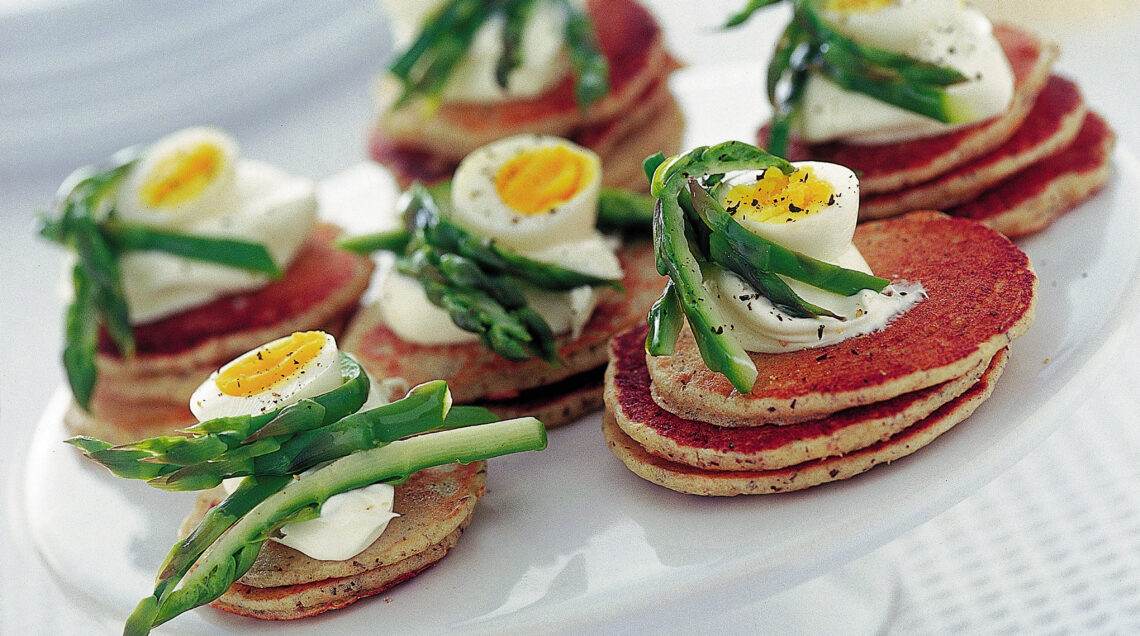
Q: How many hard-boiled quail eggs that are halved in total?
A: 5